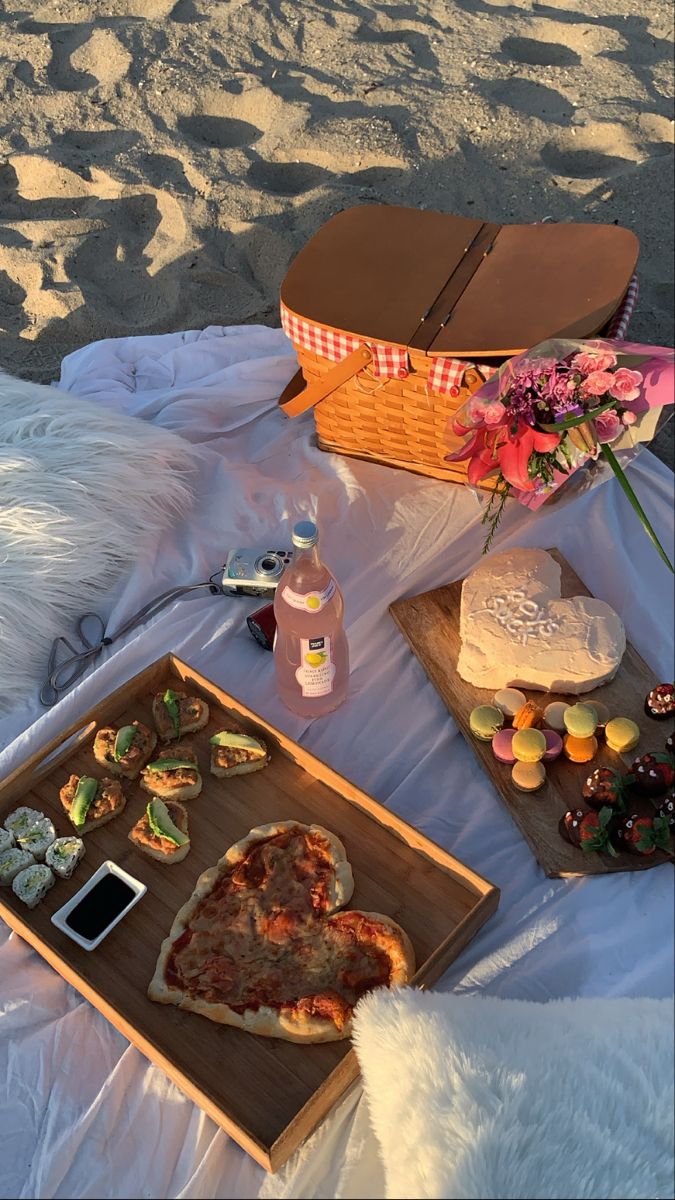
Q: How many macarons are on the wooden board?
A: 12